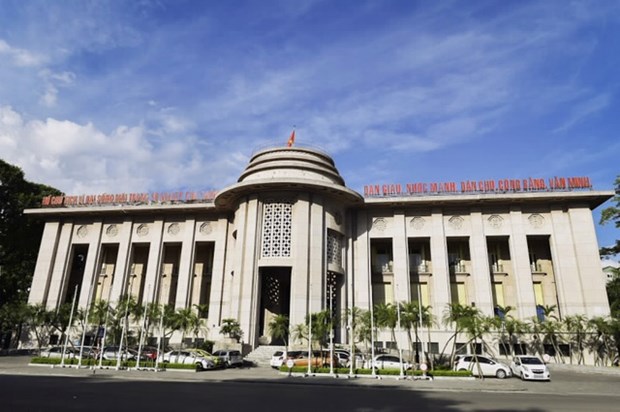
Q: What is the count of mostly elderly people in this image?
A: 0